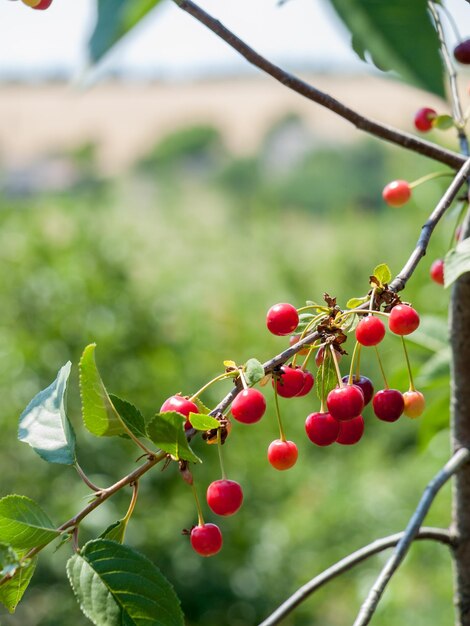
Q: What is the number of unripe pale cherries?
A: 1